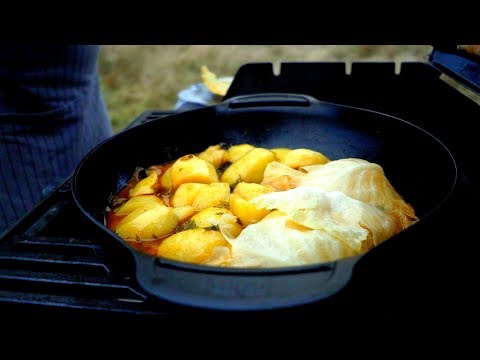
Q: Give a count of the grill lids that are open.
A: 1